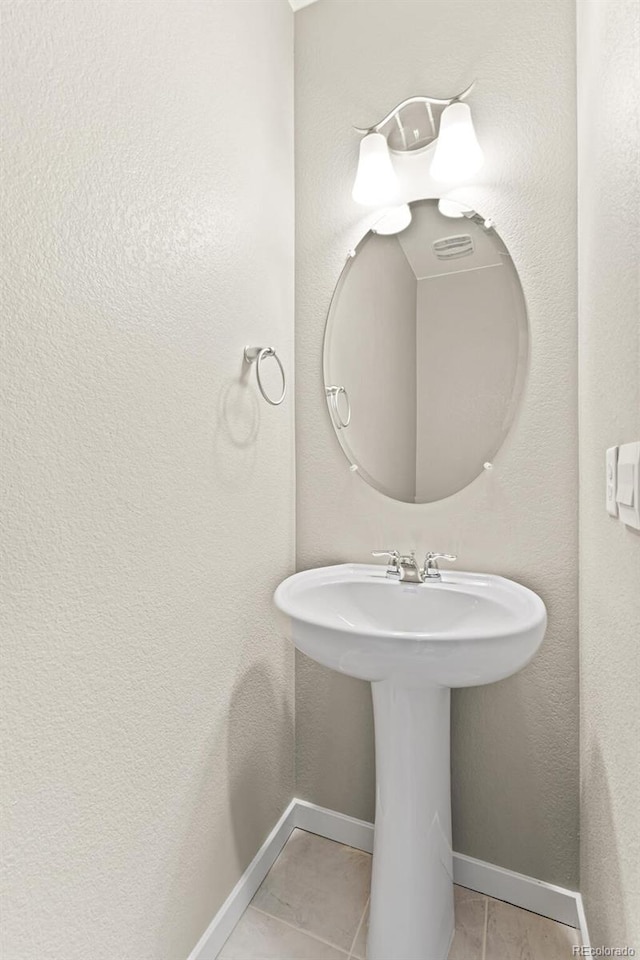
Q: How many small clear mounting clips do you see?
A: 4